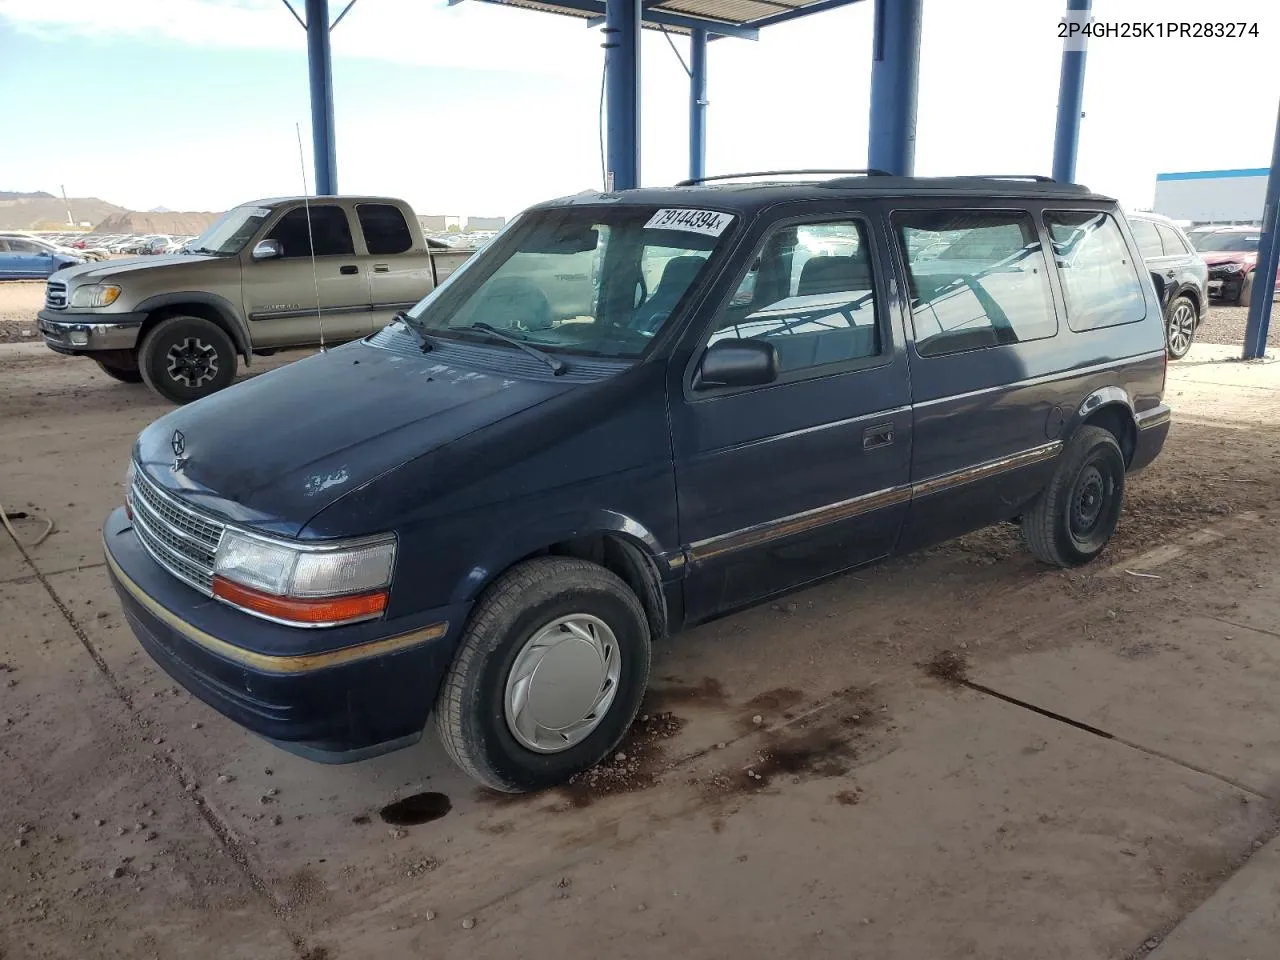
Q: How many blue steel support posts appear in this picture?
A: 6